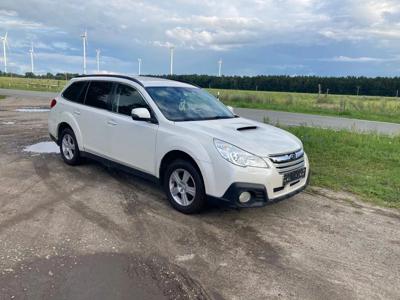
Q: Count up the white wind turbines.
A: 7